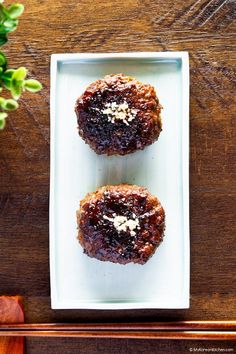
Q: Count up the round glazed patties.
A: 2